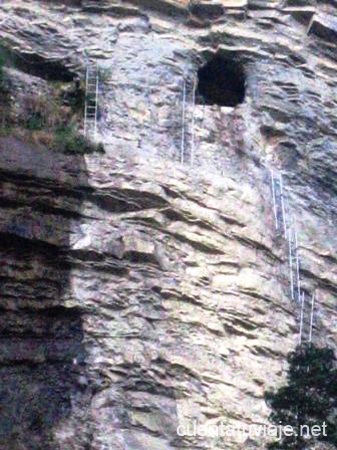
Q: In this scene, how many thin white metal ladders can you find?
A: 5